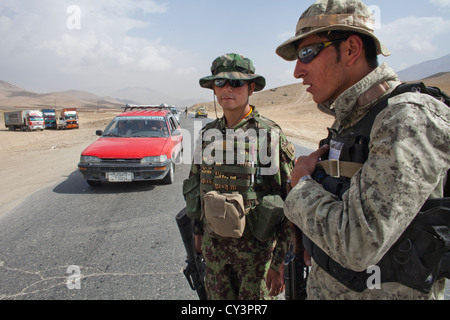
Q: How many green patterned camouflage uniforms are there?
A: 1